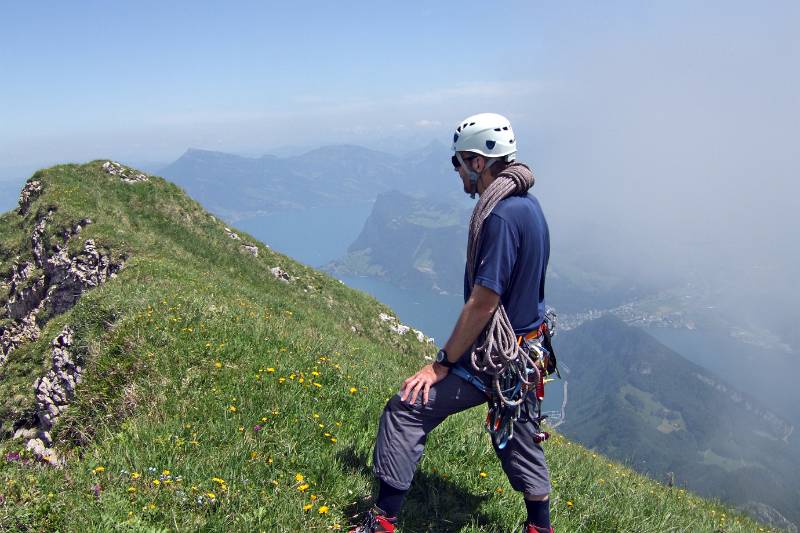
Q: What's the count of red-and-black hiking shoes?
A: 2